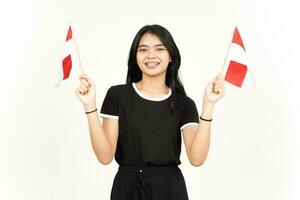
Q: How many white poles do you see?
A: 2